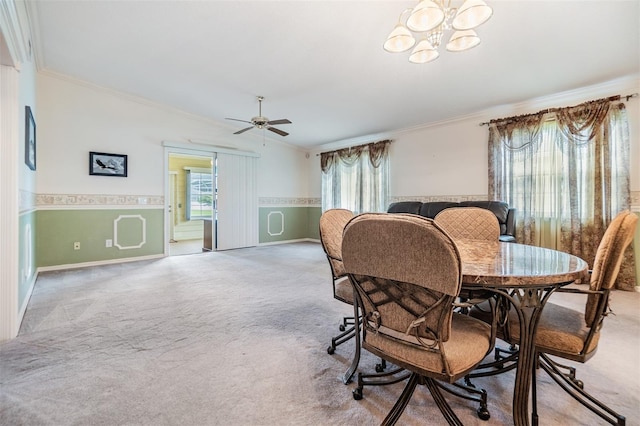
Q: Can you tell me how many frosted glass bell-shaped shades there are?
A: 5